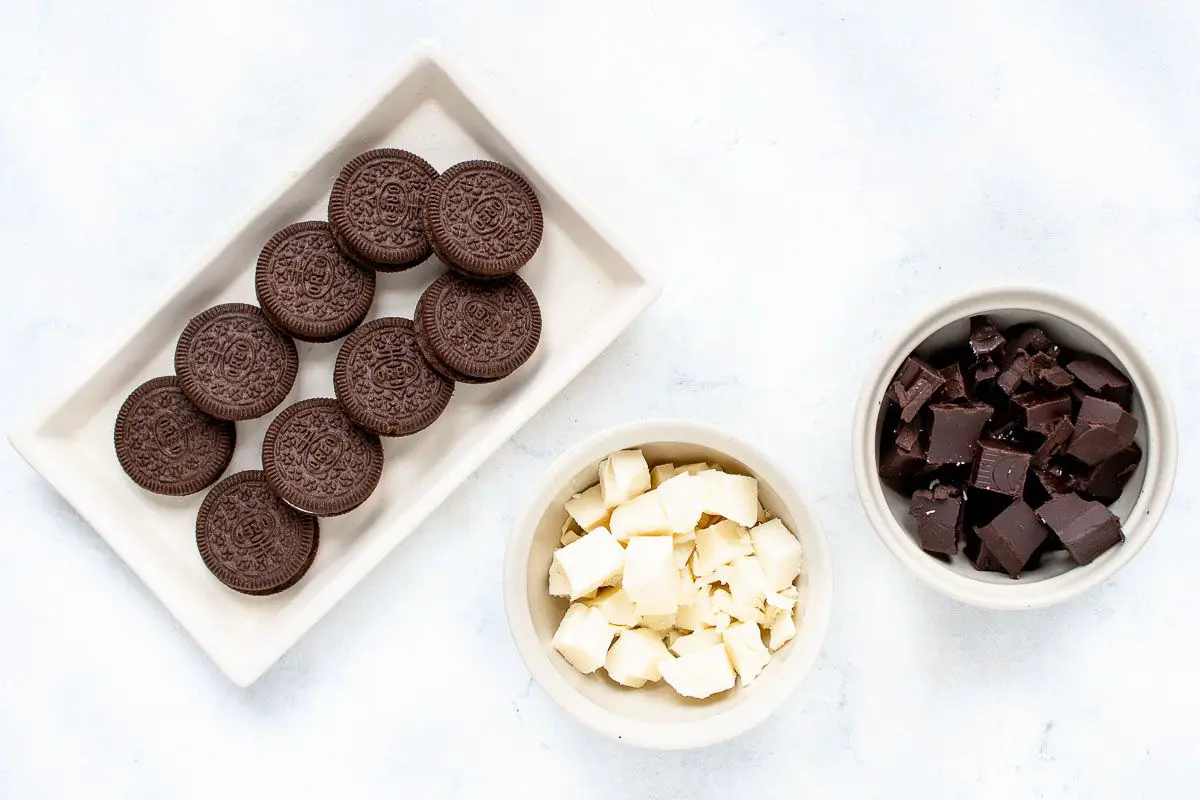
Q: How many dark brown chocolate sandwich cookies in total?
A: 9